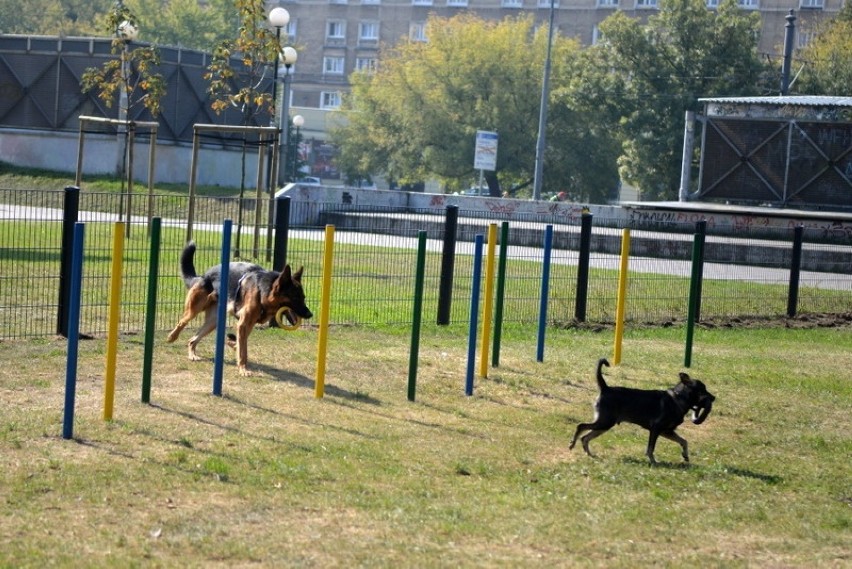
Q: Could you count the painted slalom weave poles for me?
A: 12